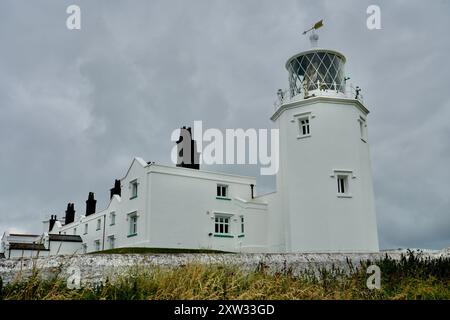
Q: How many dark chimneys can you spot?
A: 5